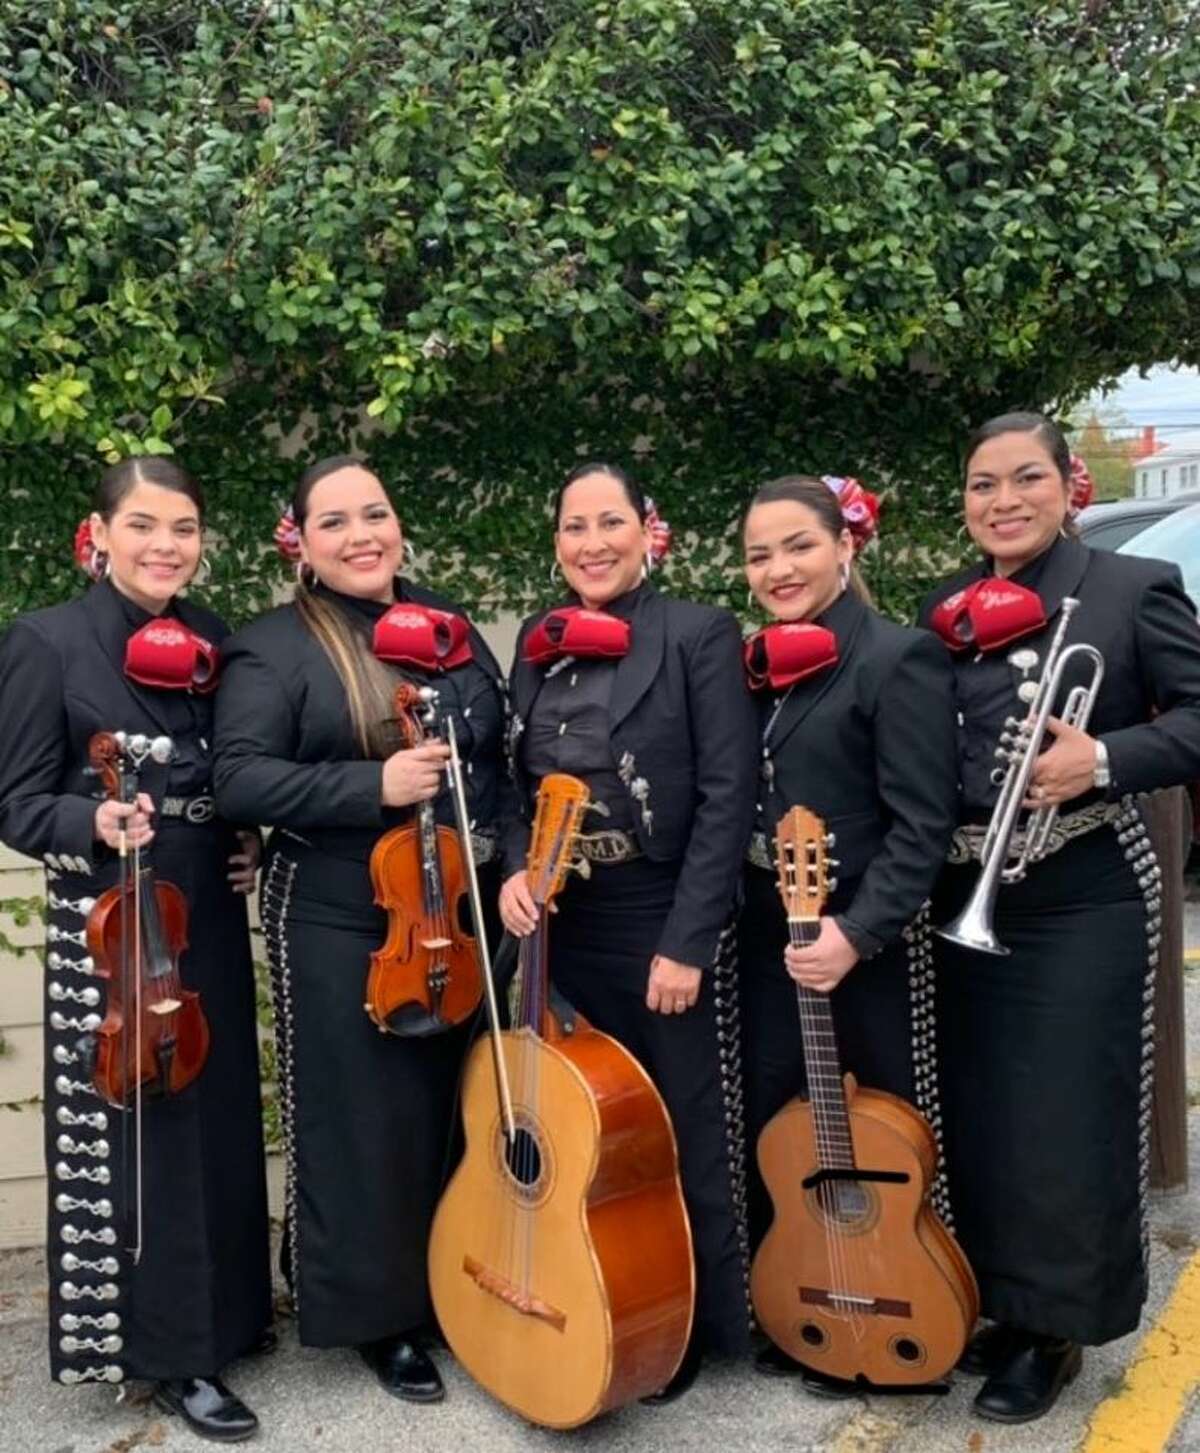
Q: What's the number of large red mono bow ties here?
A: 5